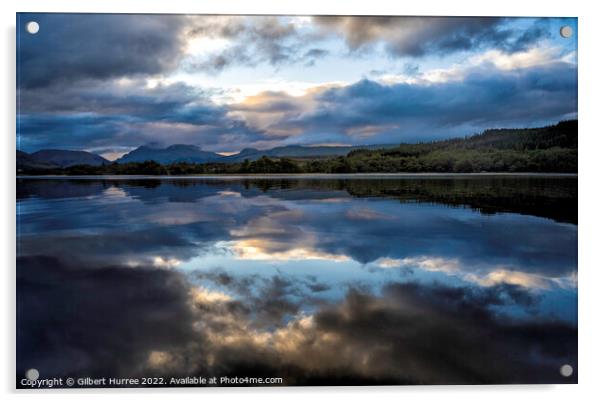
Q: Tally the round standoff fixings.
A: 4